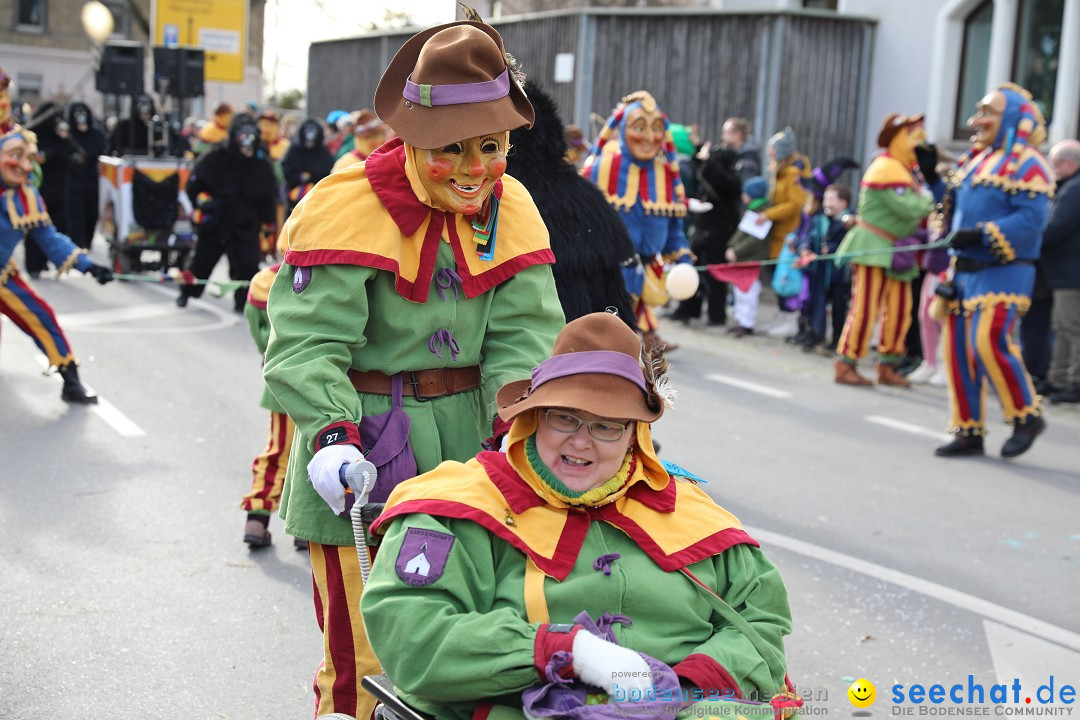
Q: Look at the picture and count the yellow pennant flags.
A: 0